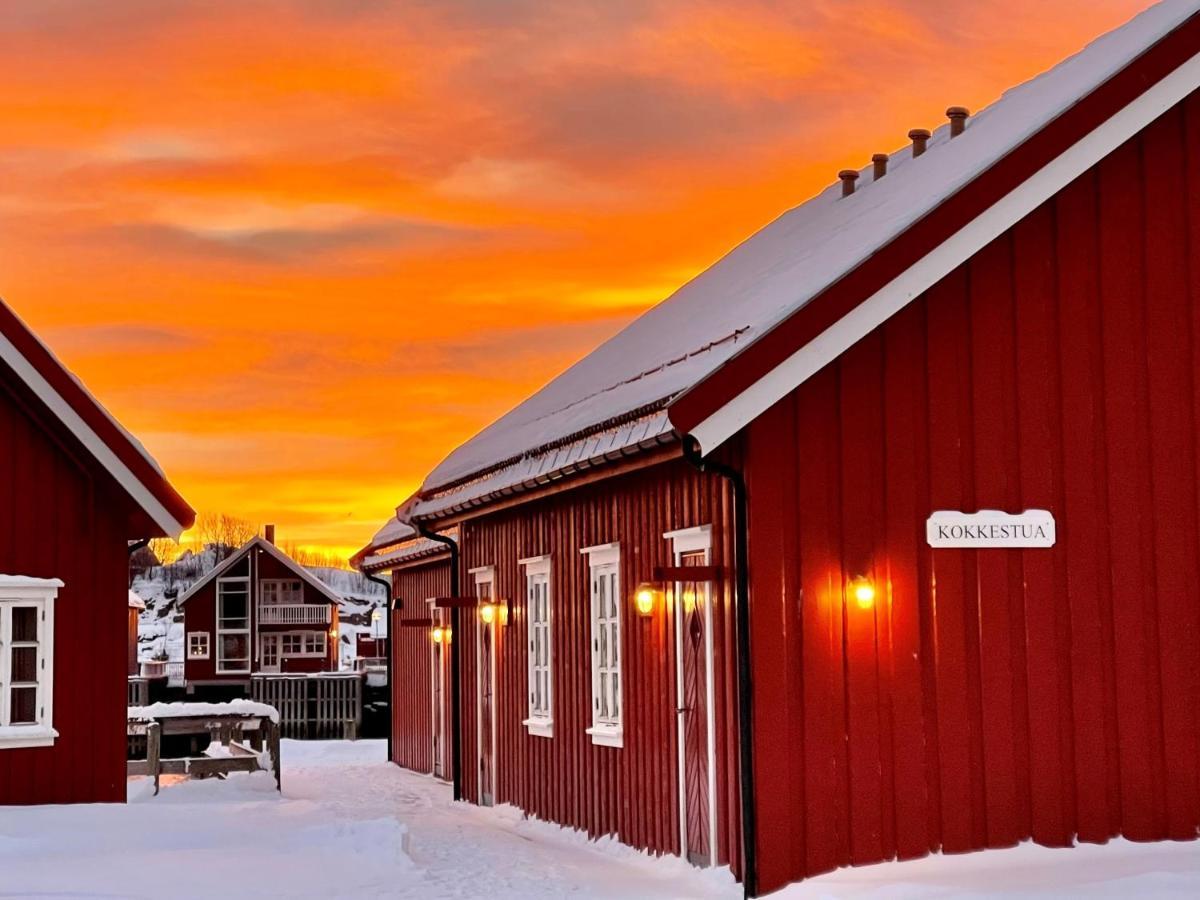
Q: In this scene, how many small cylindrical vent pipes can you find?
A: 4